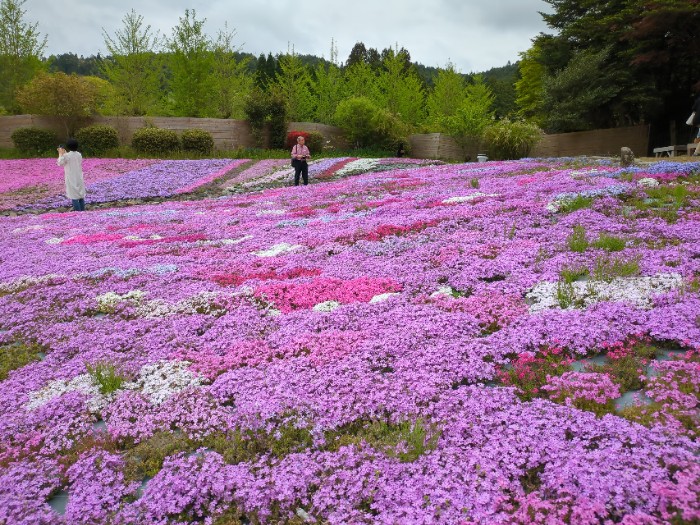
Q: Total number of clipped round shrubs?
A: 4